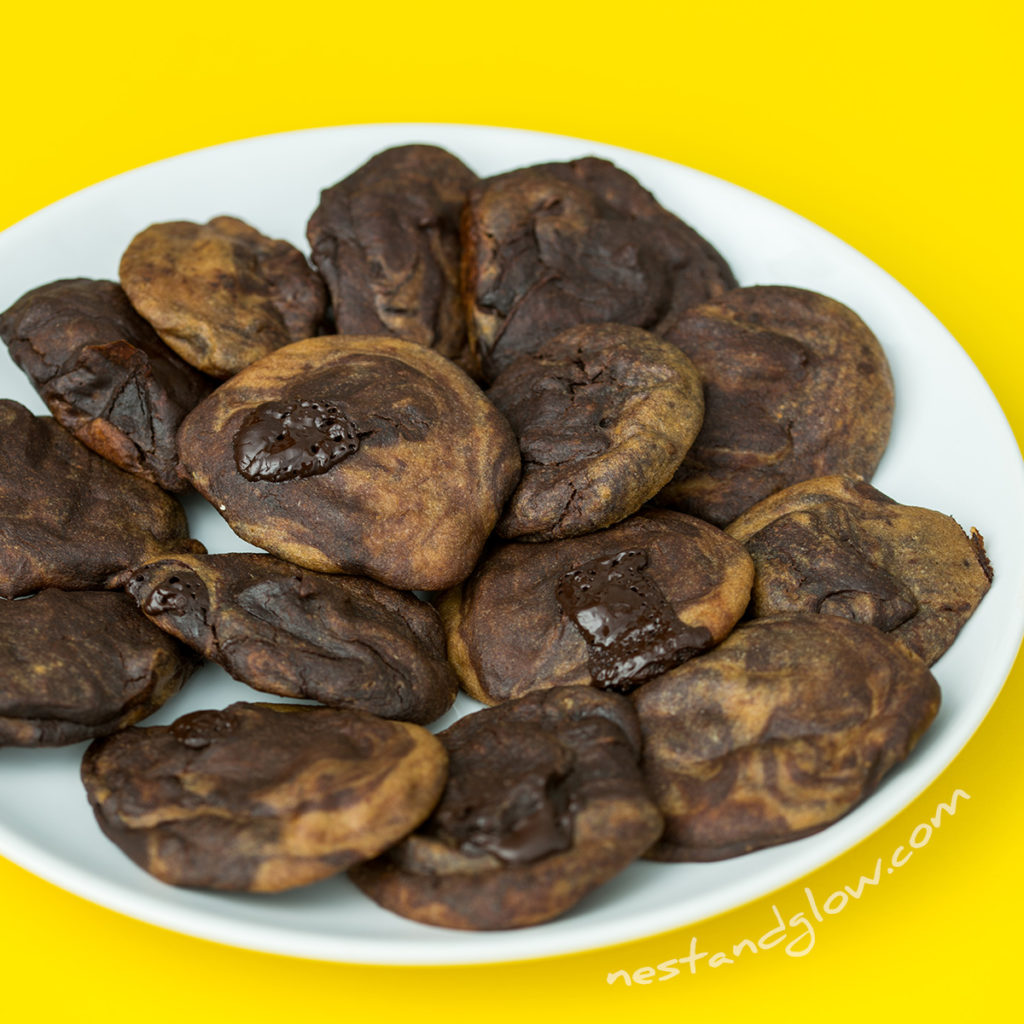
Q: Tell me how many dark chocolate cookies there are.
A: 15